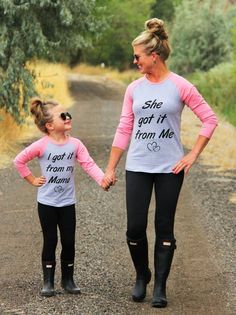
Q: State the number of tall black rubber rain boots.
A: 4